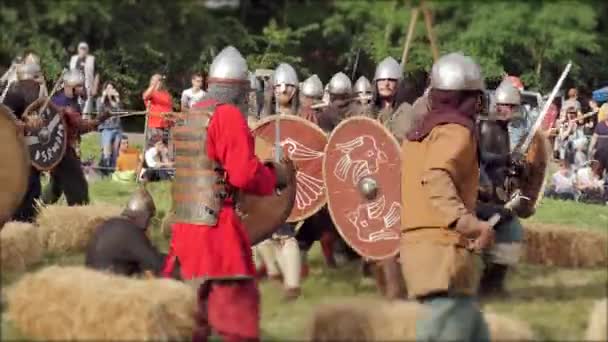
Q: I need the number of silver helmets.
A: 11